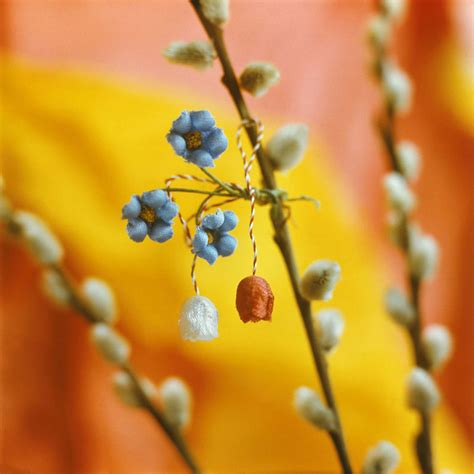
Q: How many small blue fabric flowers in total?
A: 3